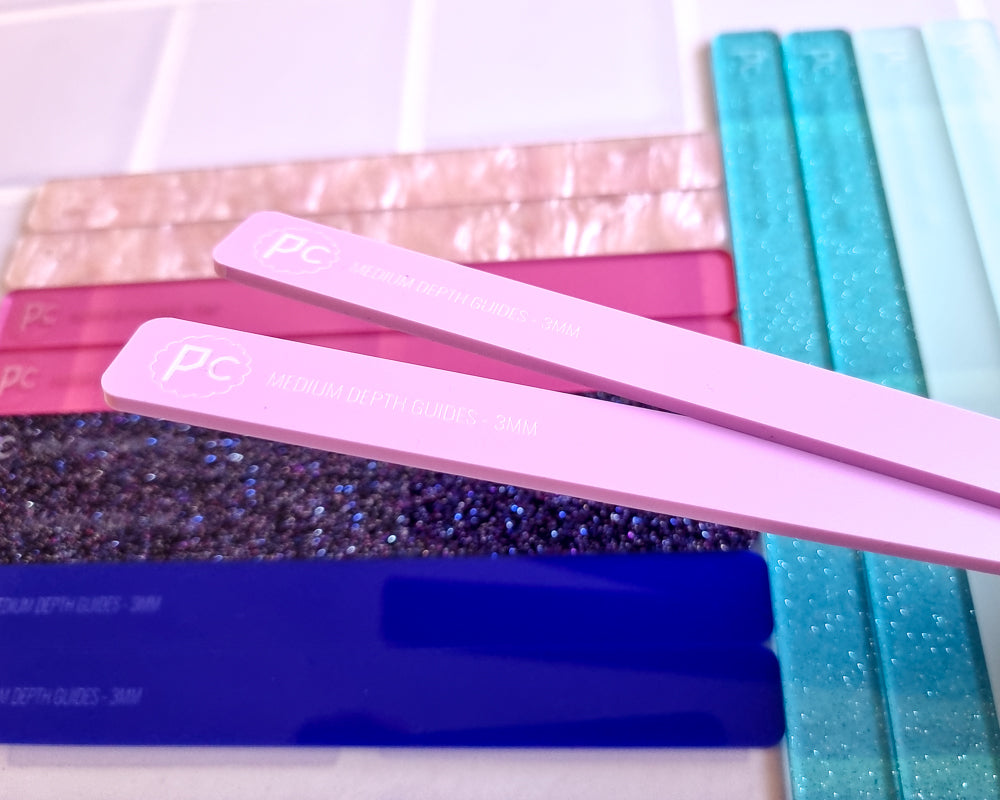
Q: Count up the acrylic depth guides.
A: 14